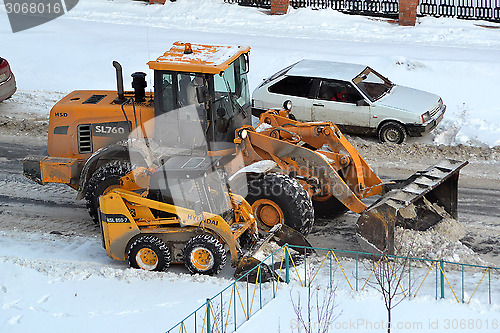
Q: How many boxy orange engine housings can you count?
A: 1